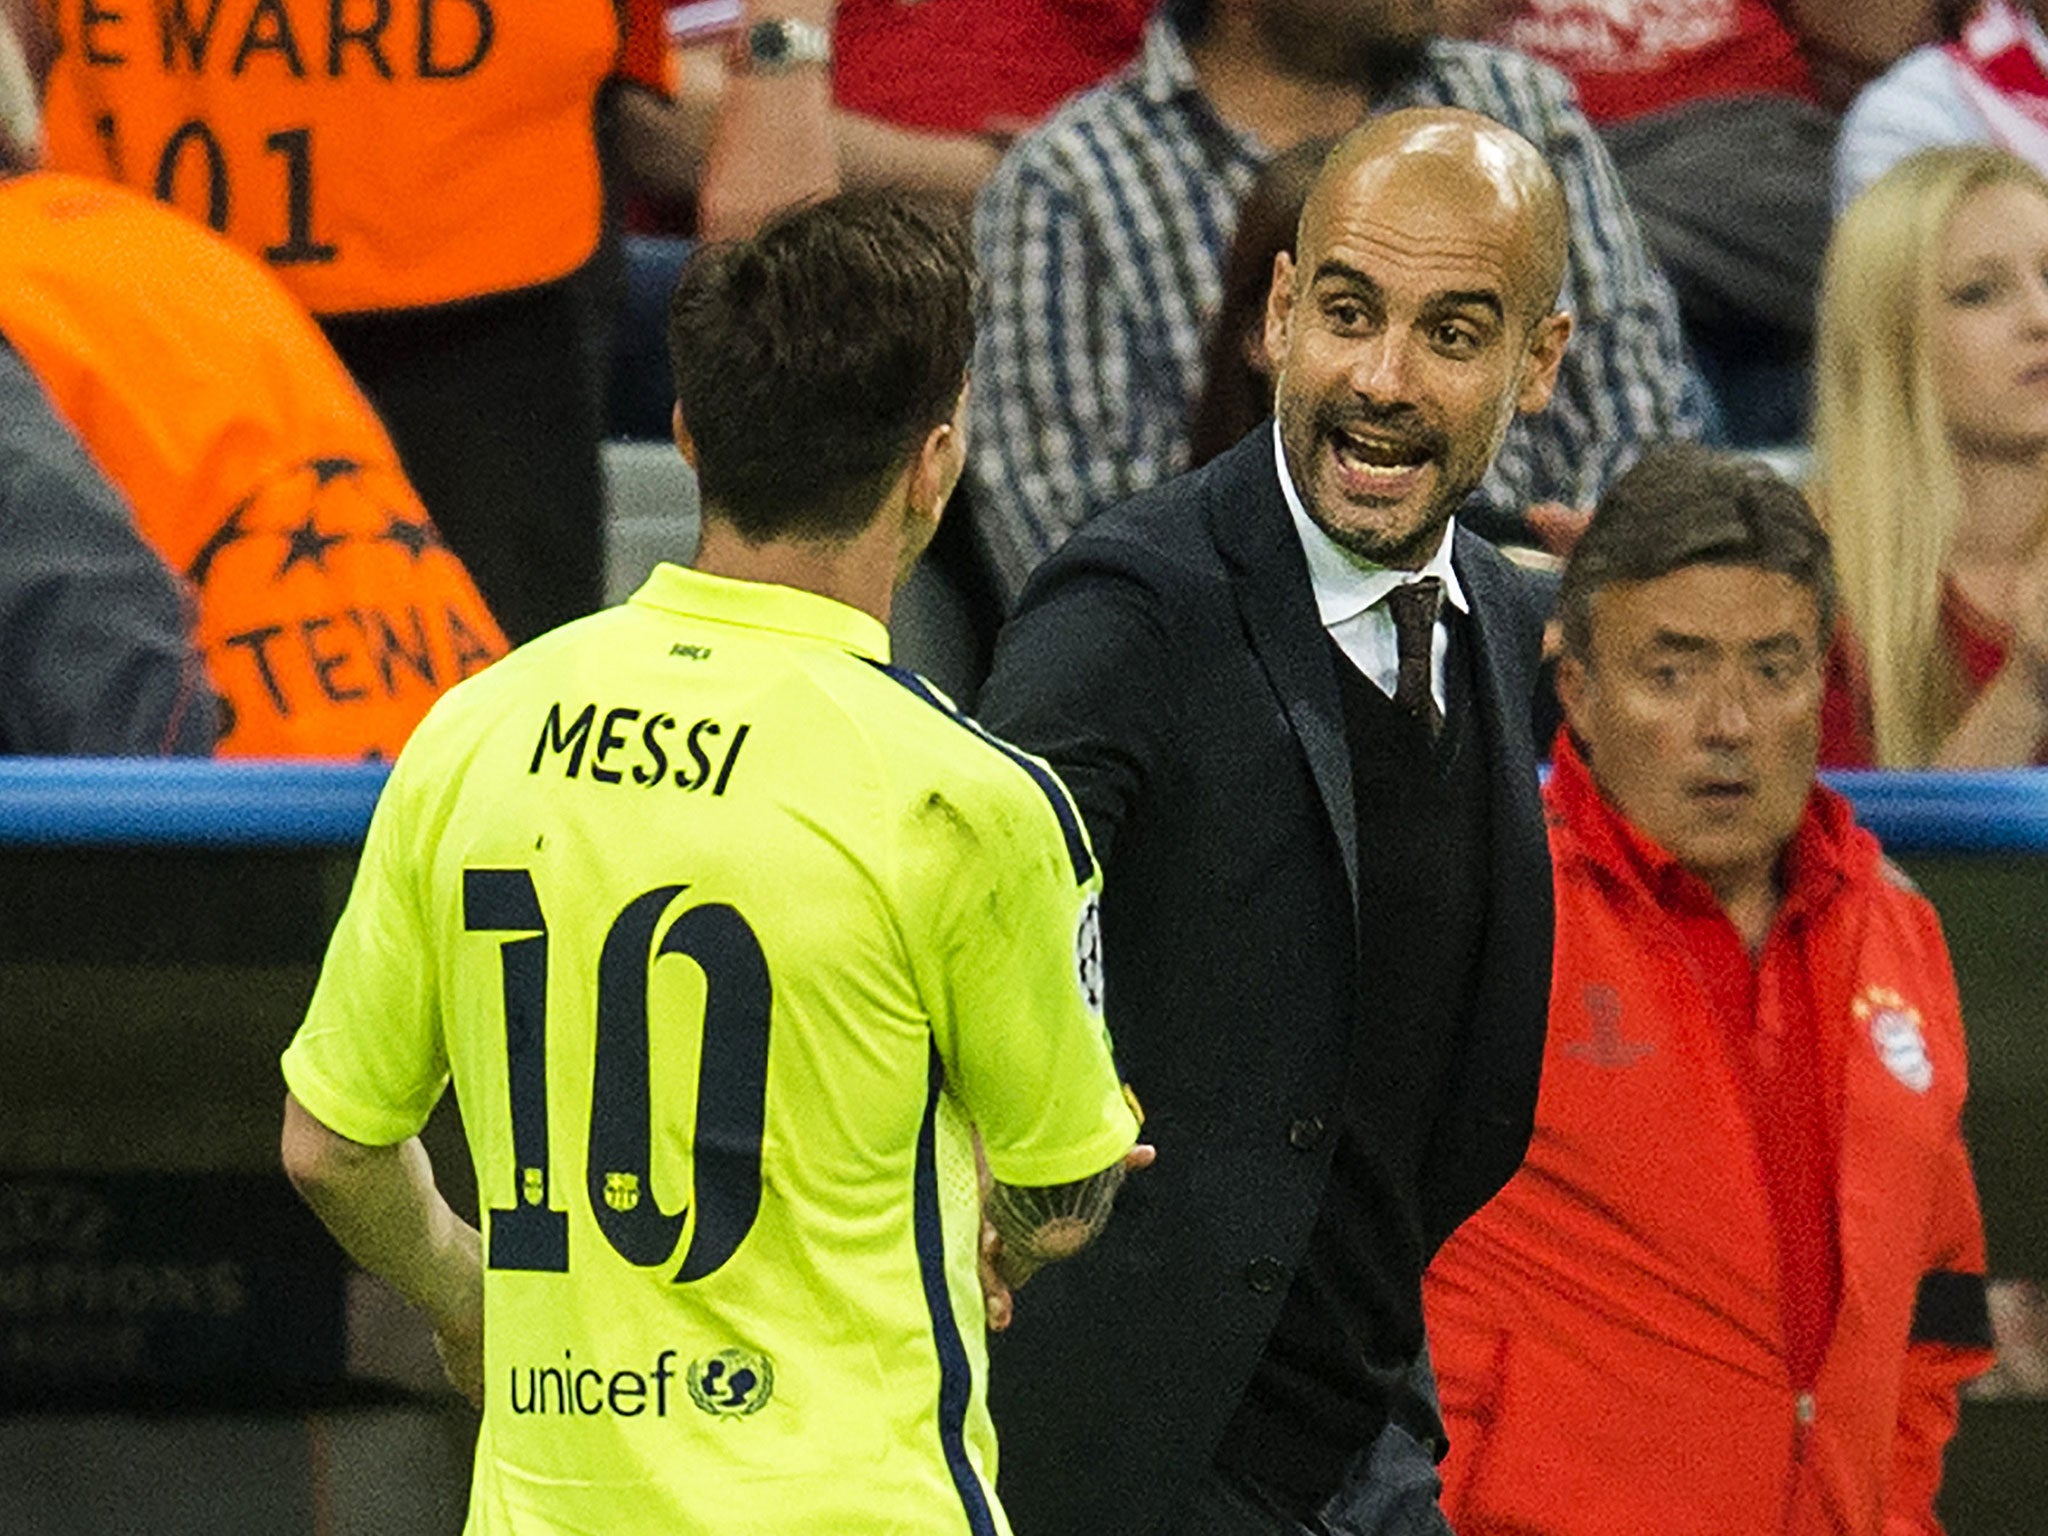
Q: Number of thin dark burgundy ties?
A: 1